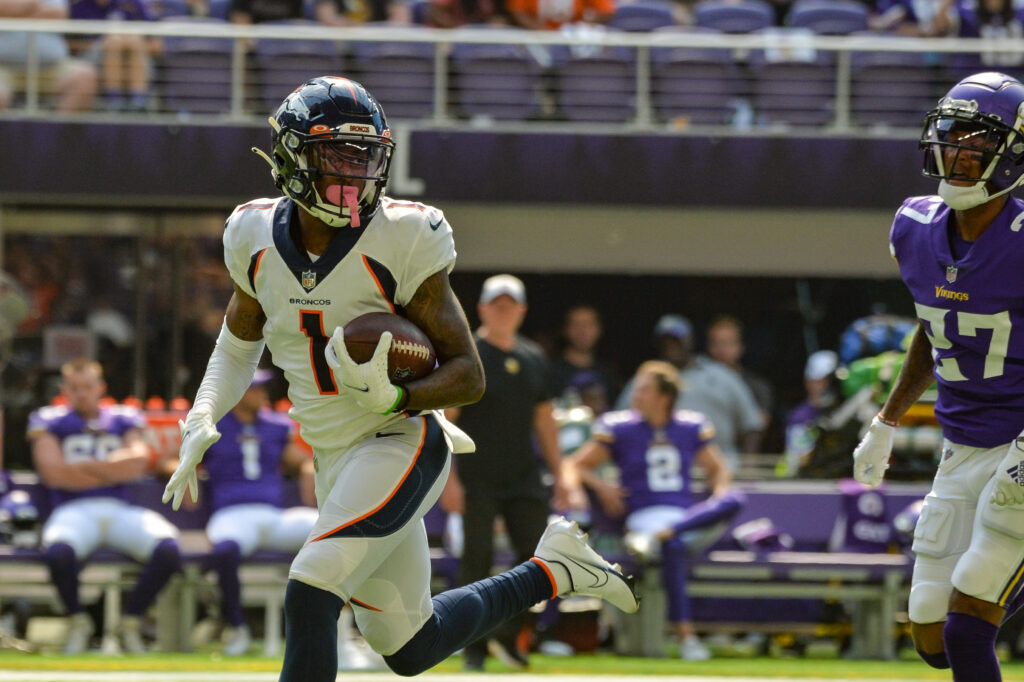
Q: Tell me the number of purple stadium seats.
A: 11